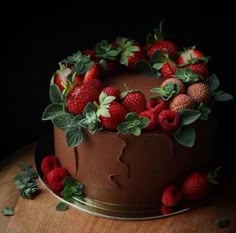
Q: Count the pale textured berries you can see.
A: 3